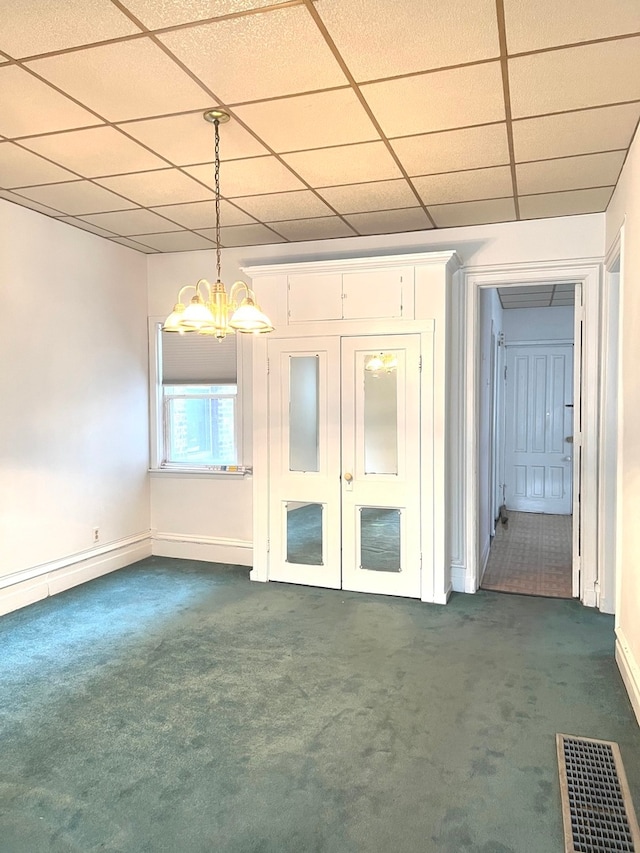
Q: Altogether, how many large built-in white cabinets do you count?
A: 1